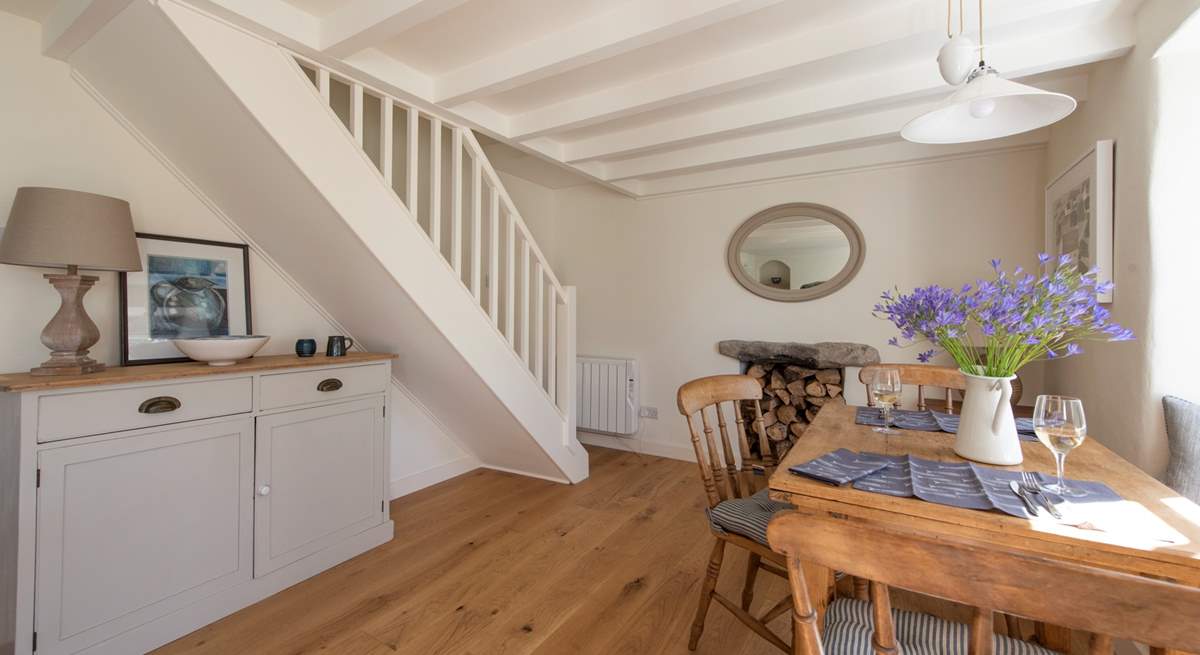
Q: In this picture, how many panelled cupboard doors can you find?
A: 2